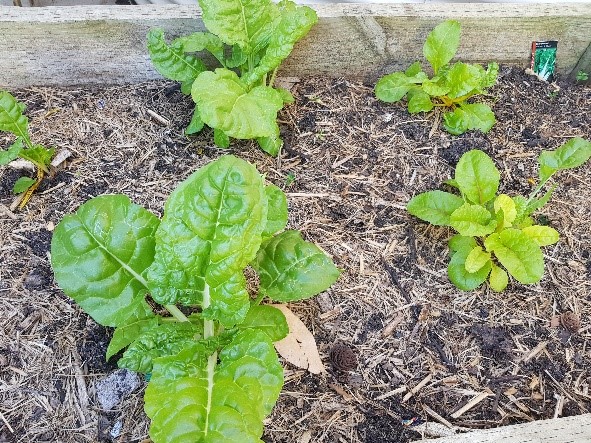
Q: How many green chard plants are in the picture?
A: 5